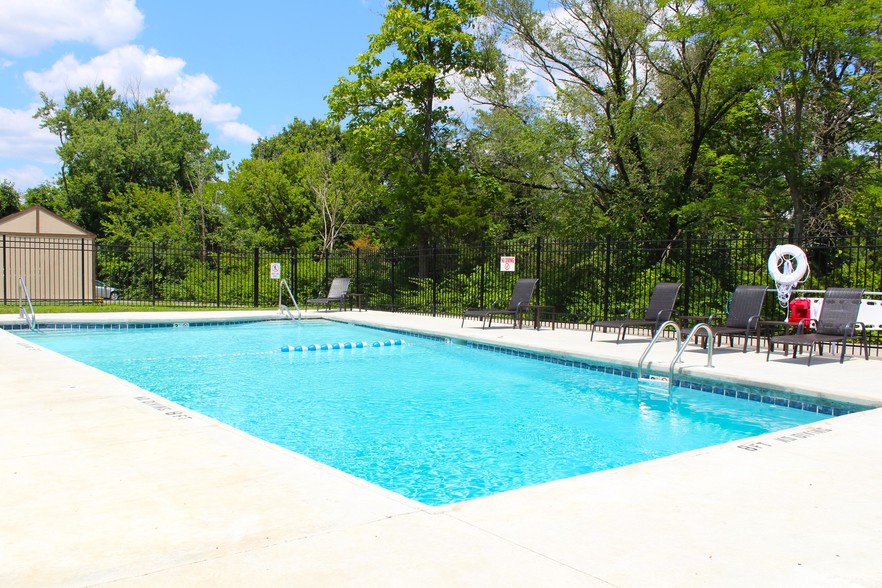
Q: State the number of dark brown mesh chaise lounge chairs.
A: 5